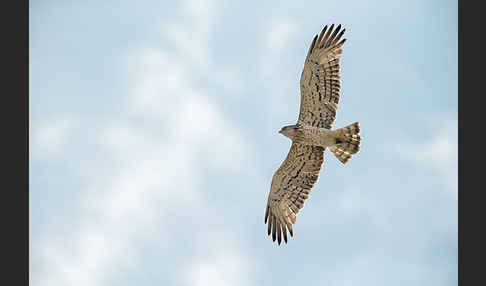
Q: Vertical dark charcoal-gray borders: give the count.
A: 2